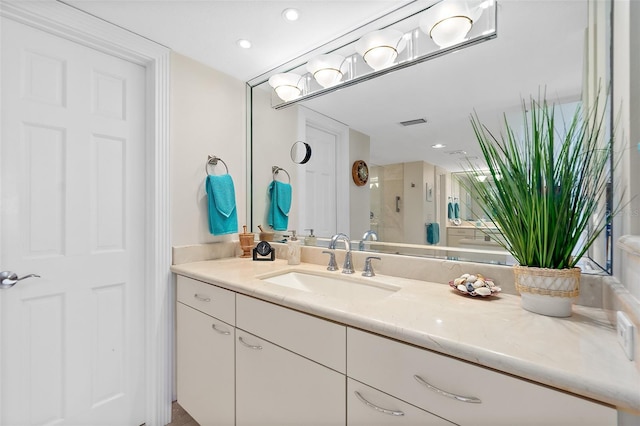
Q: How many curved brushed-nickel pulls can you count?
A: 5